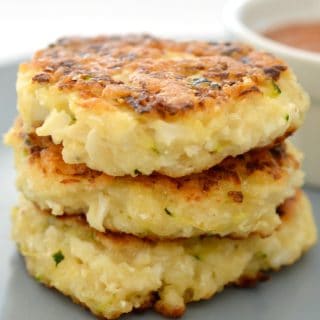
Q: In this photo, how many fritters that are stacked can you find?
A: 3